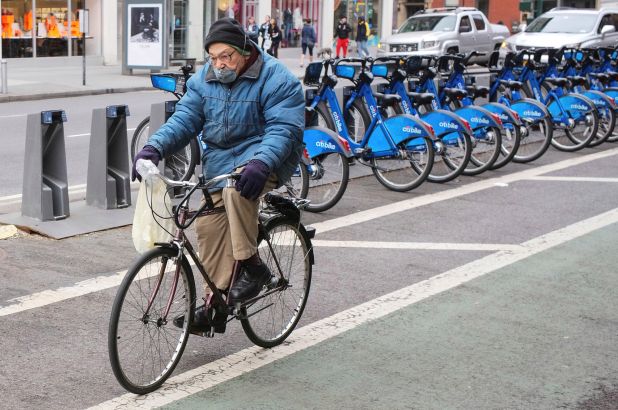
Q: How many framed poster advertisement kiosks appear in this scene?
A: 1